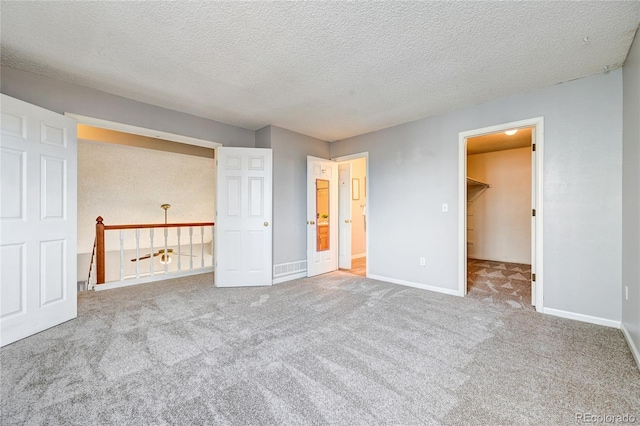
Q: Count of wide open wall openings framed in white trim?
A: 3